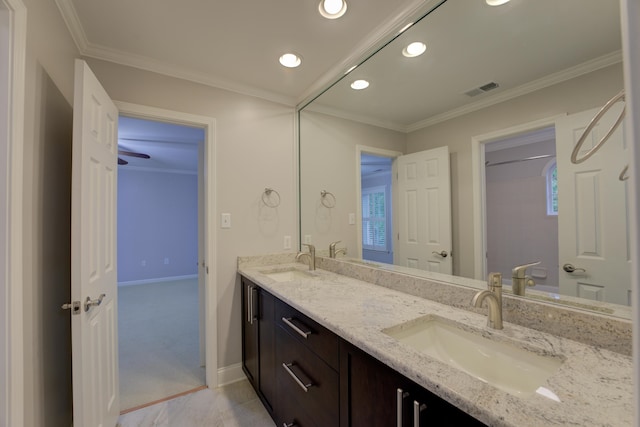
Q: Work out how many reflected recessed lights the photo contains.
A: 3